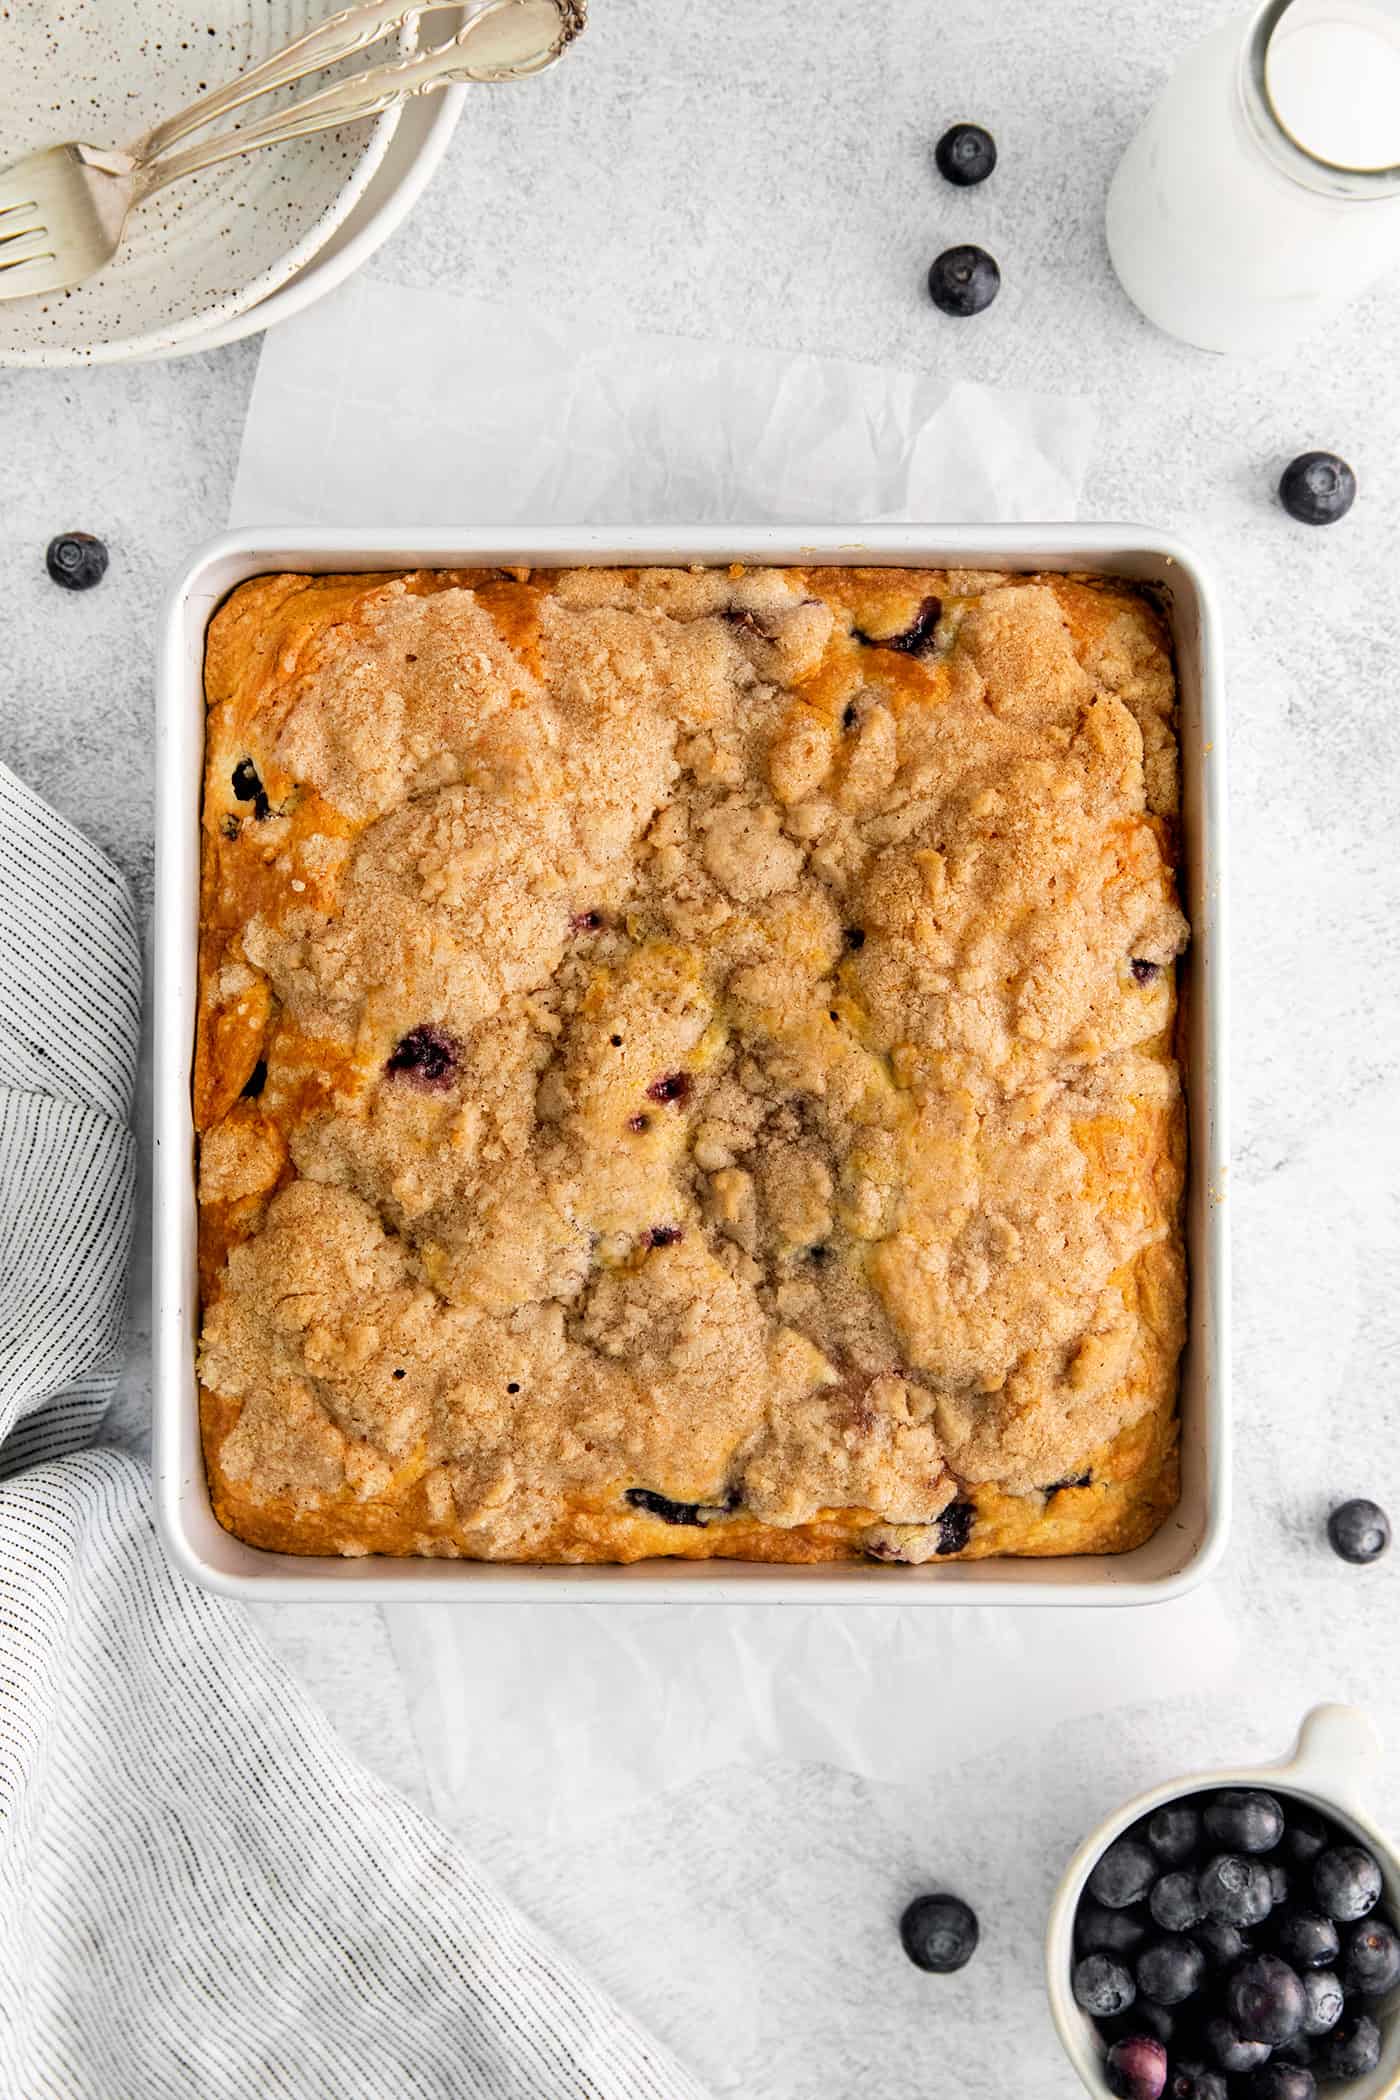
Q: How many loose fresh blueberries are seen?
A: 6